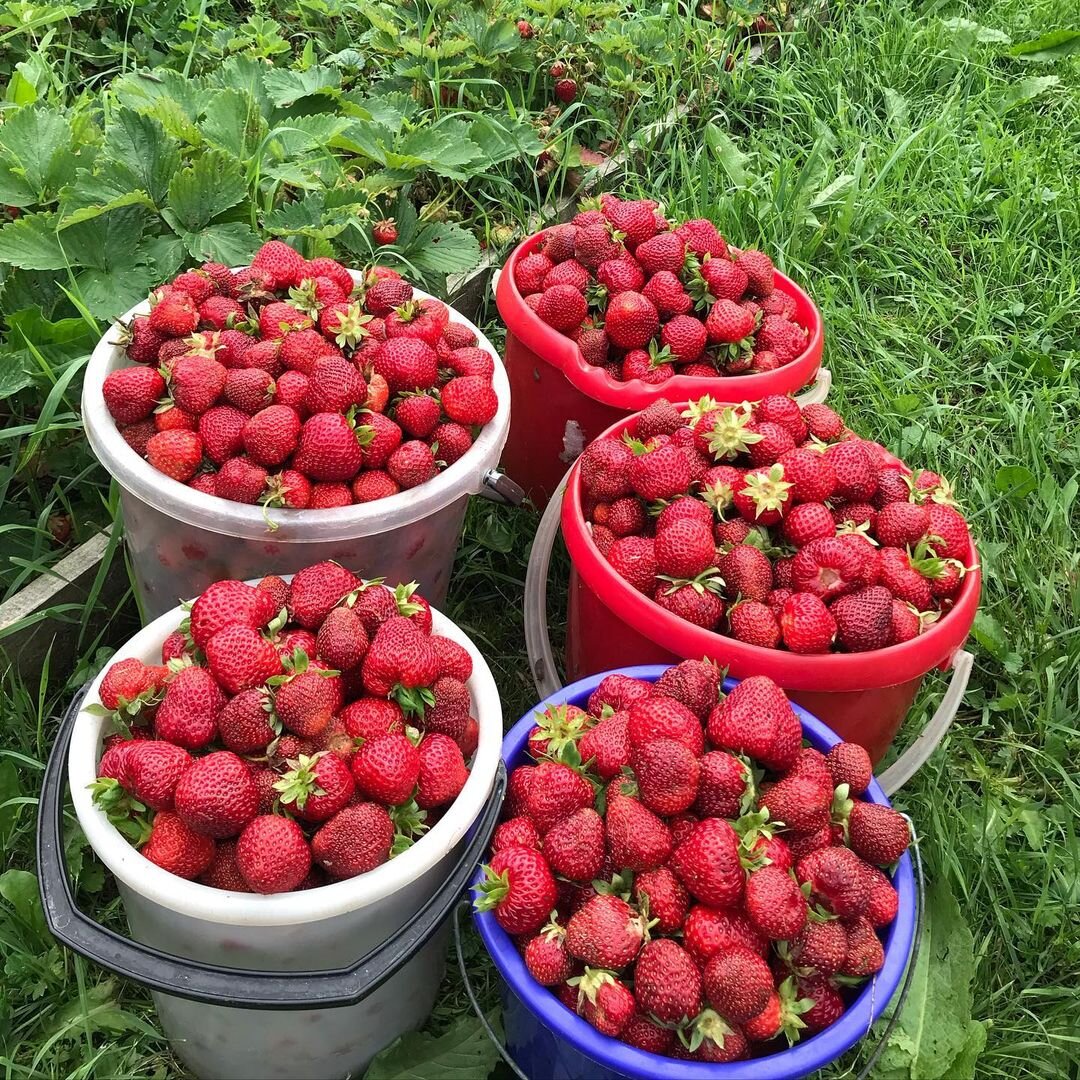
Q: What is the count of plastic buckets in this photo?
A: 5